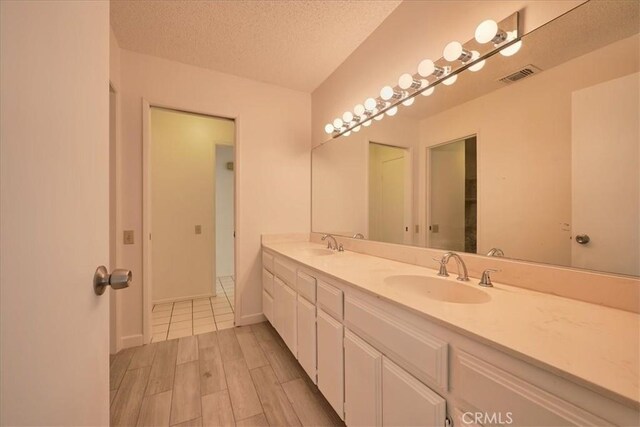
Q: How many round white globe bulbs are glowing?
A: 10